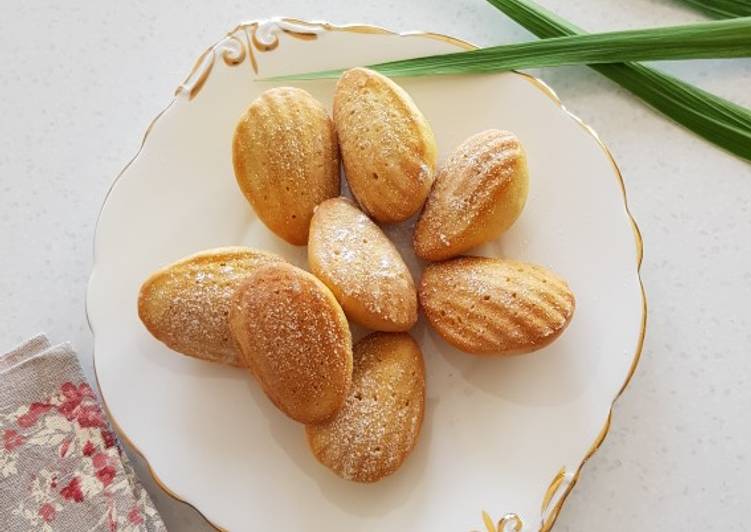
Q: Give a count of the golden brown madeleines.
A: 8